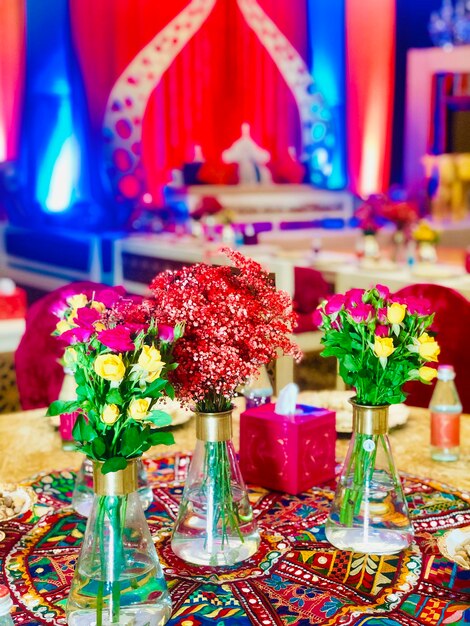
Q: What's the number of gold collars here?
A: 3